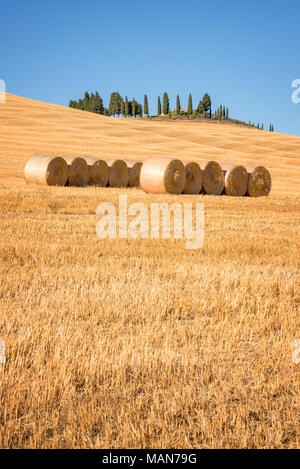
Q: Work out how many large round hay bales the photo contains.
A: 10